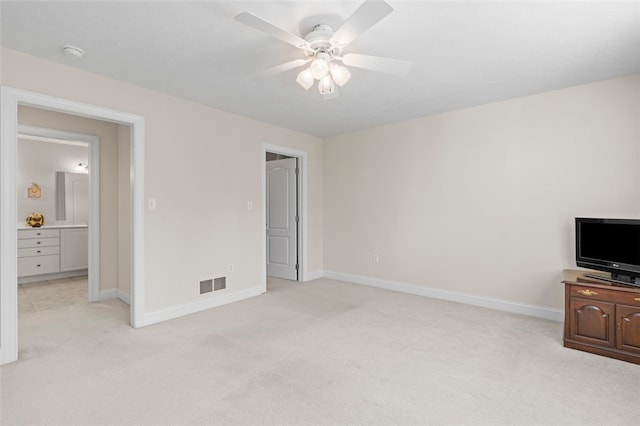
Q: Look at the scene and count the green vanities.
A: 0